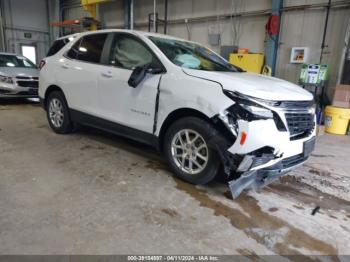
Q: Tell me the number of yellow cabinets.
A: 1